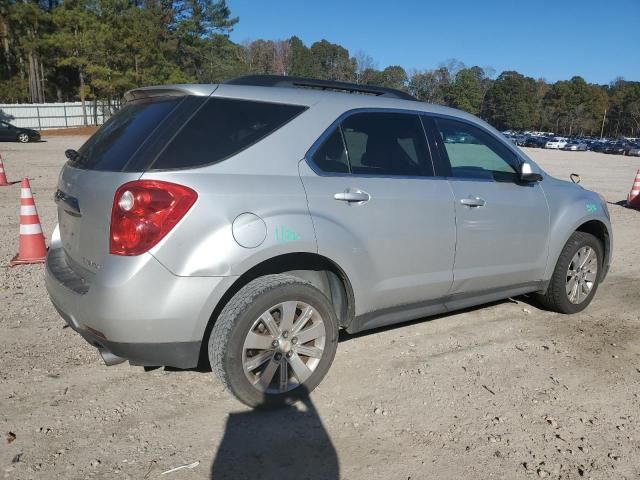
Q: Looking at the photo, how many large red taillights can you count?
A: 1